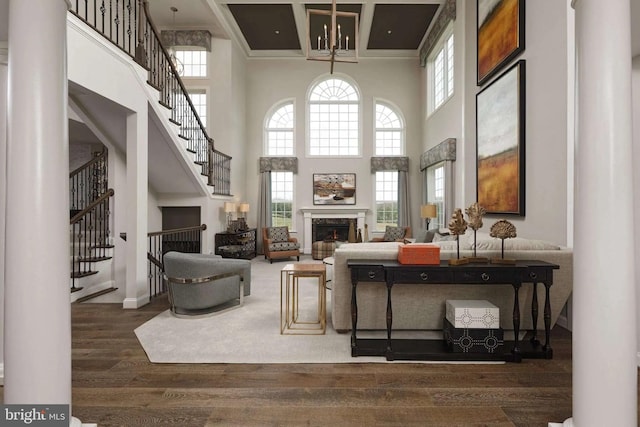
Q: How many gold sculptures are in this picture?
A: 3